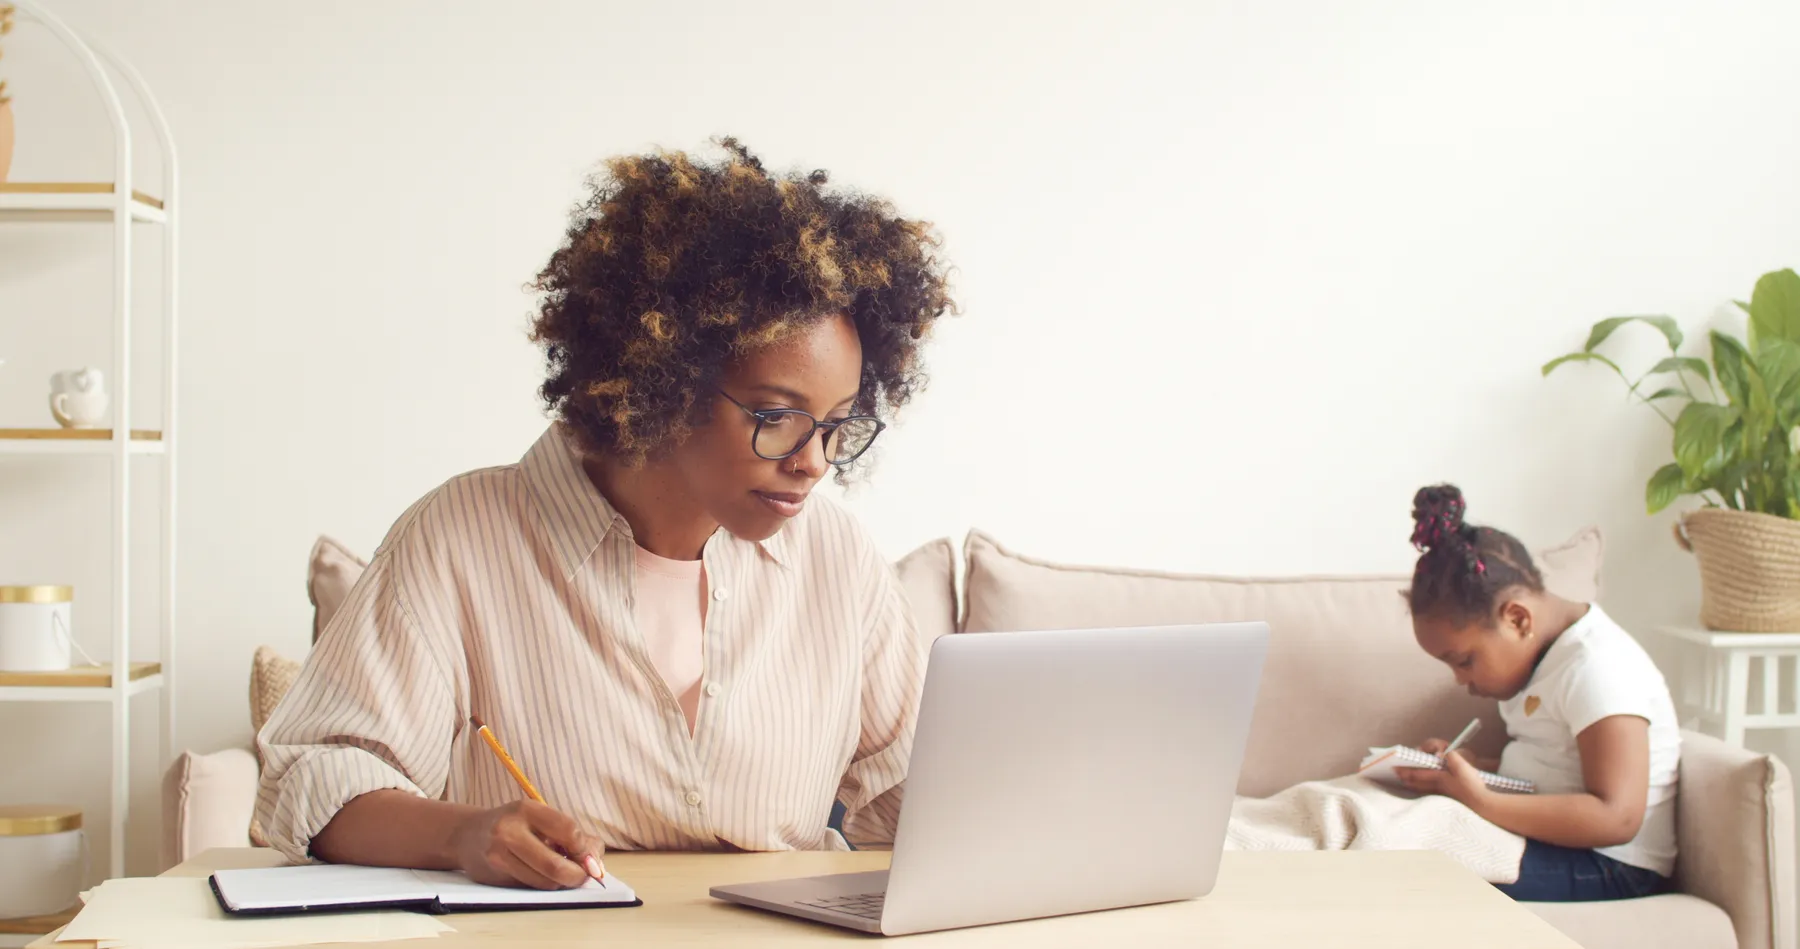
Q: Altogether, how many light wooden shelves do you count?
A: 4